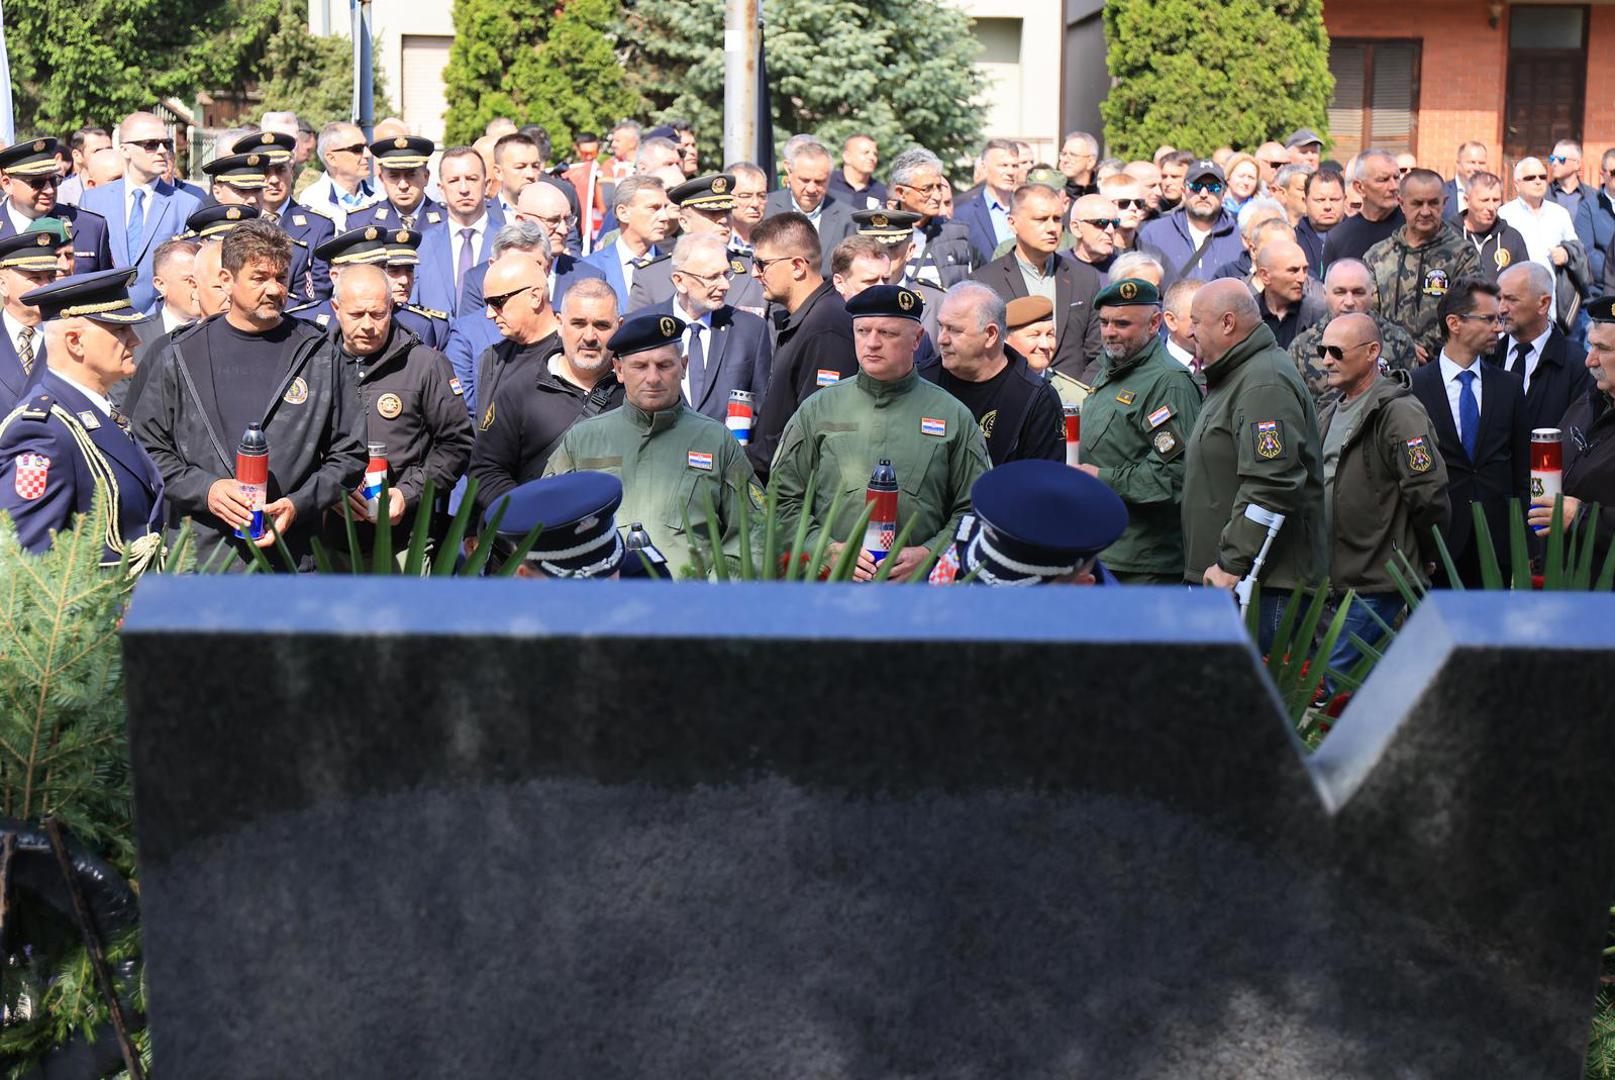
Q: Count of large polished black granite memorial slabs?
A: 1